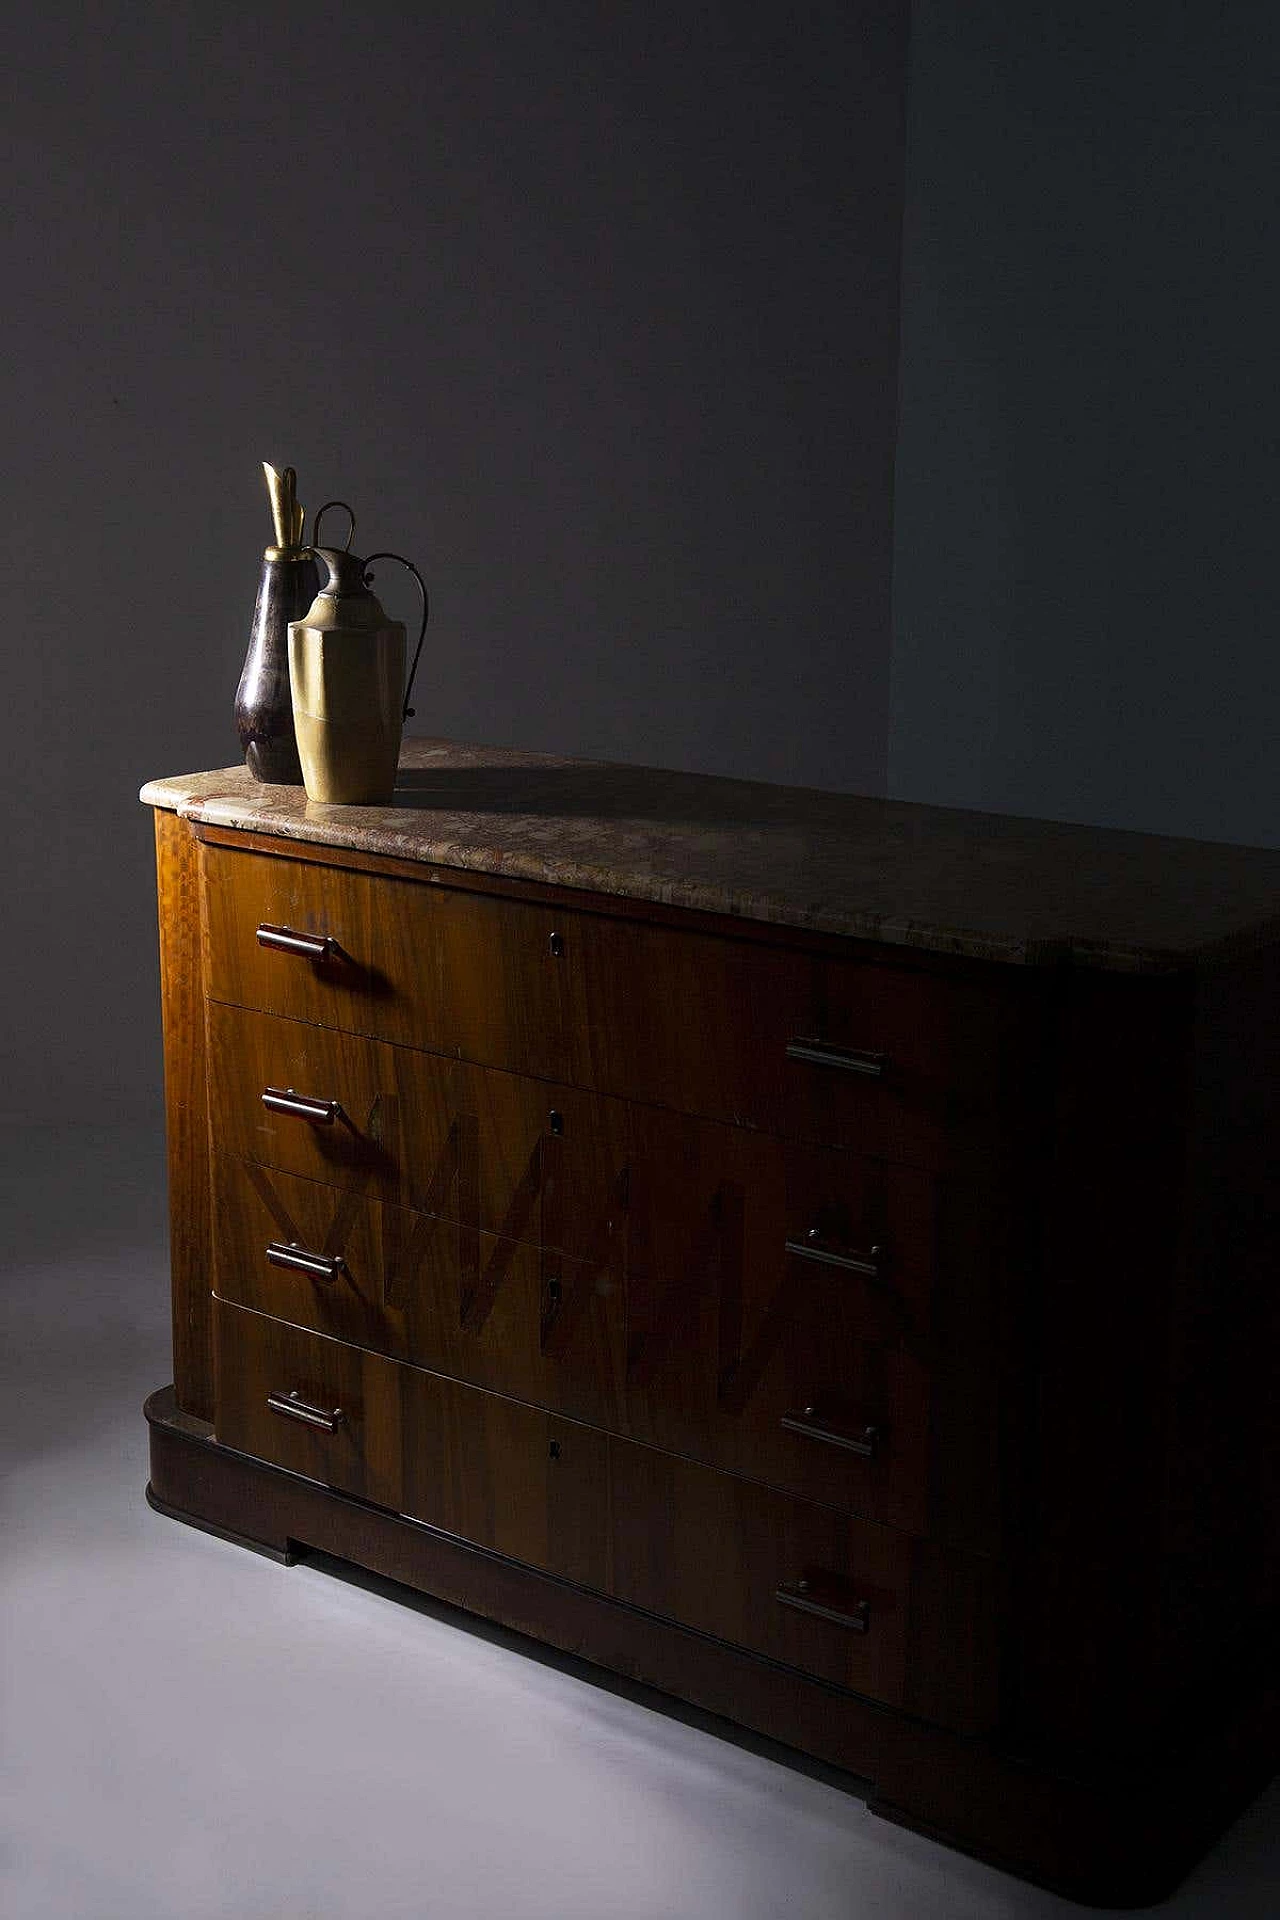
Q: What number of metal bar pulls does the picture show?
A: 8